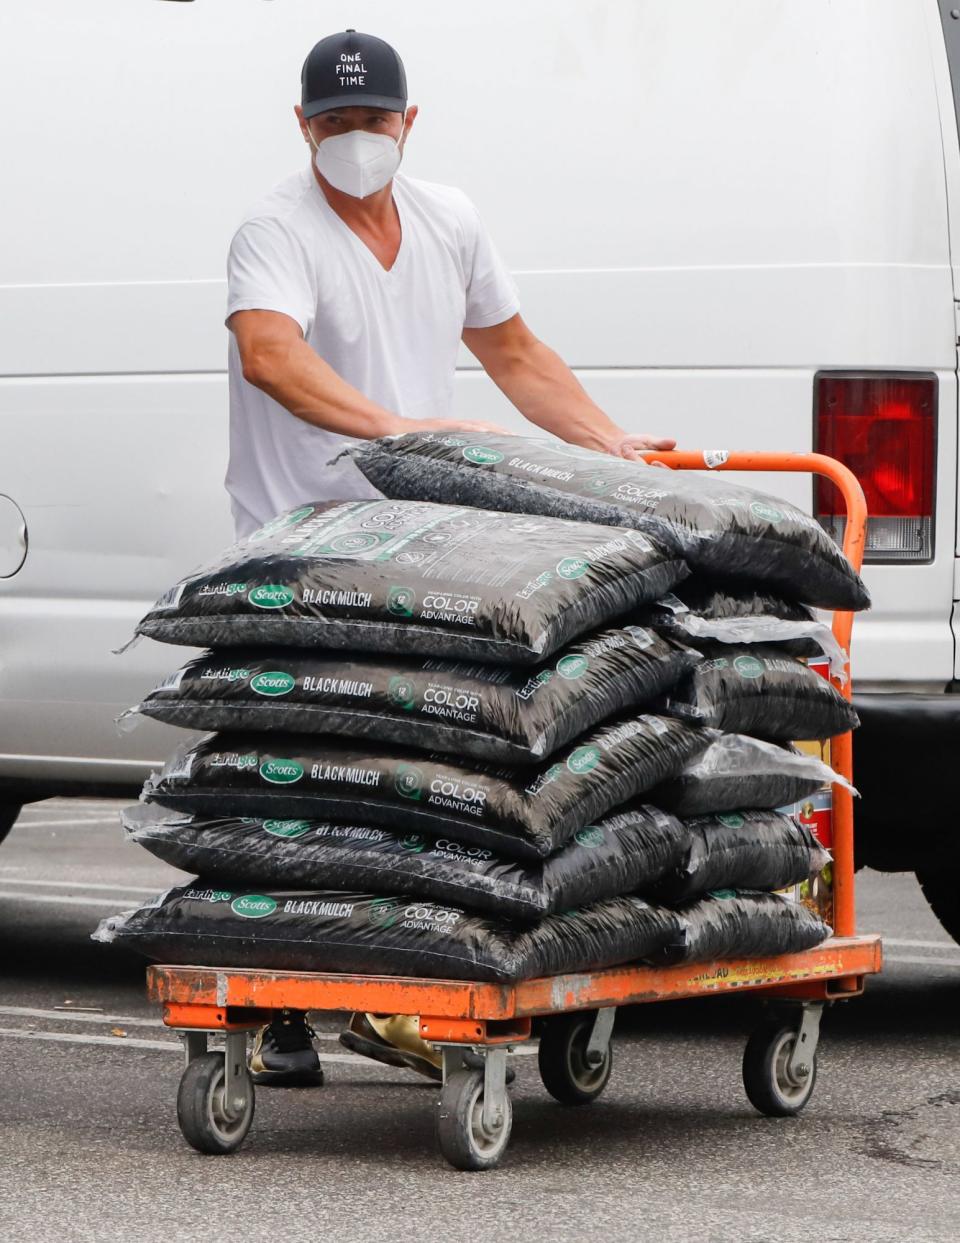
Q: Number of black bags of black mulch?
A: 11